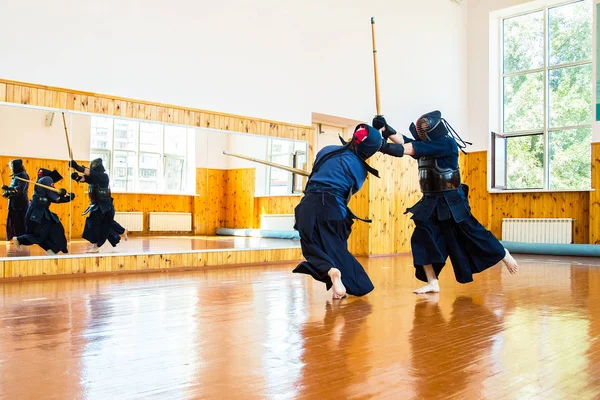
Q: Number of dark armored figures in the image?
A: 5